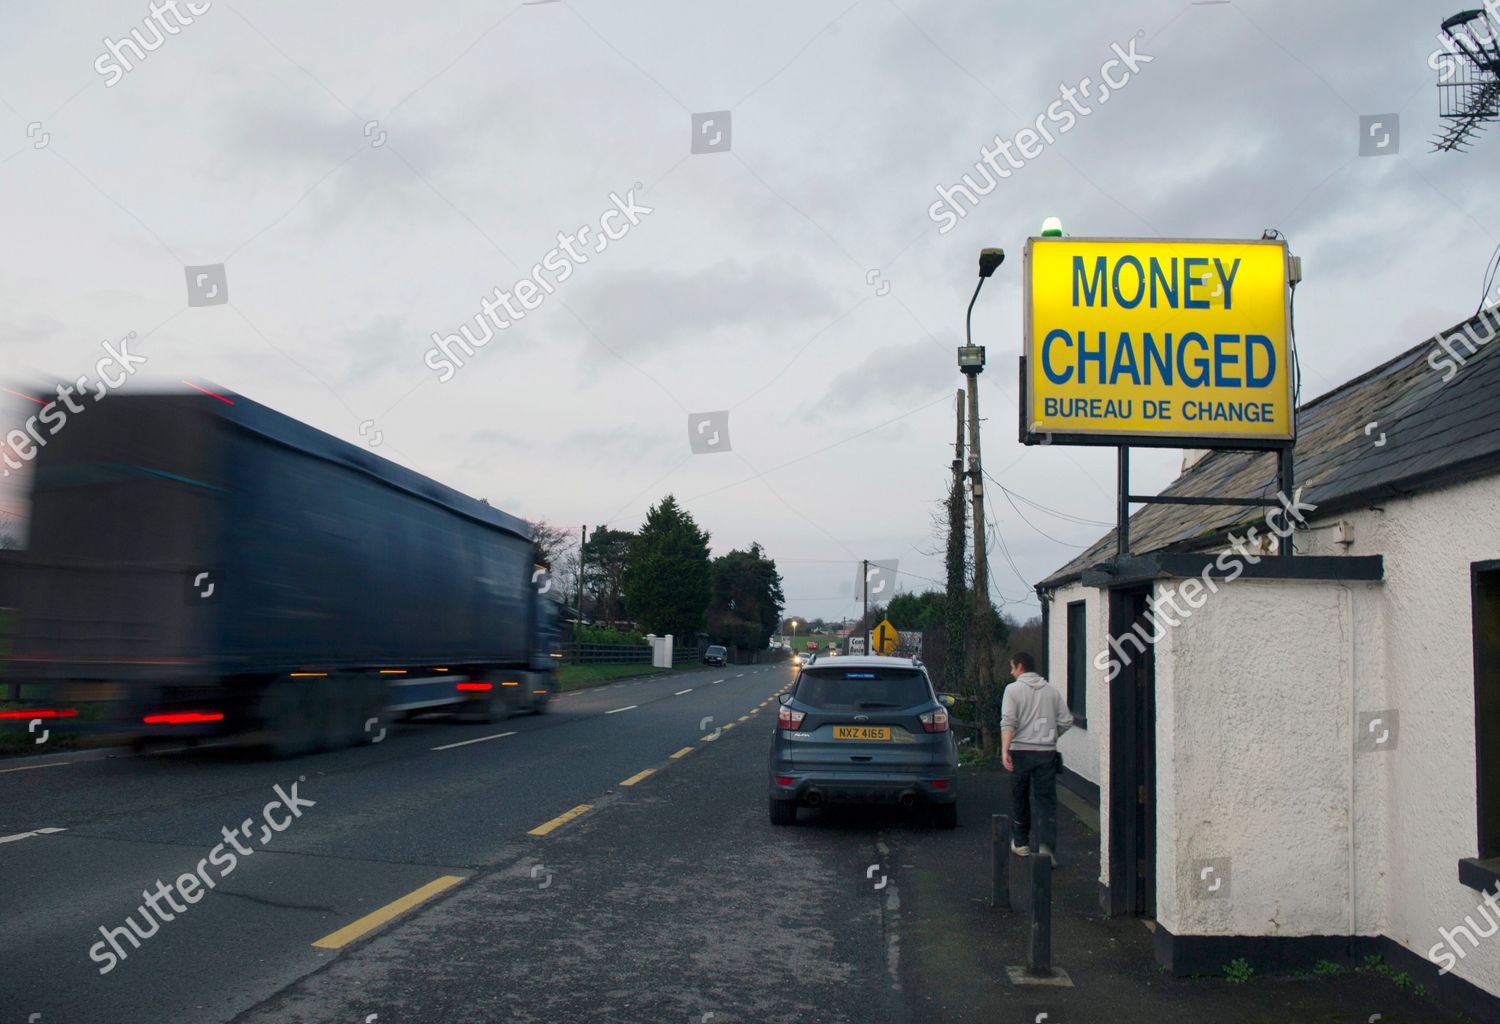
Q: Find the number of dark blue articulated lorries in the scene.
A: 1